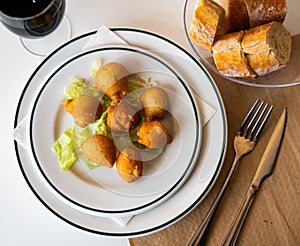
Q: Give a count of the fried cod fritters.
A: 7